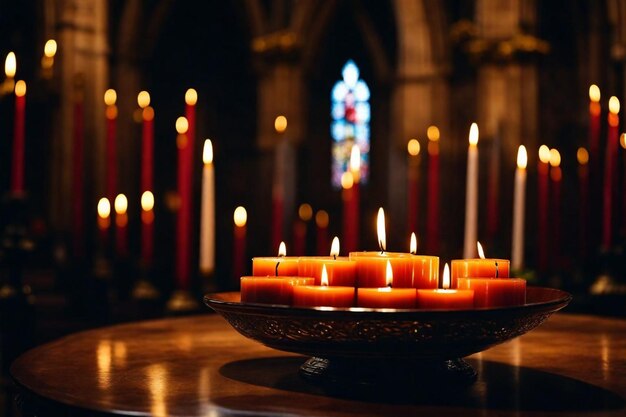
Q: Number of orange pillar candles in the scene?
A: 10